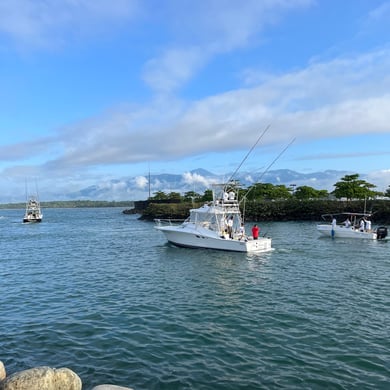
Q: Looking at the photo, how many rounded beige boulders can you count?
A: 3